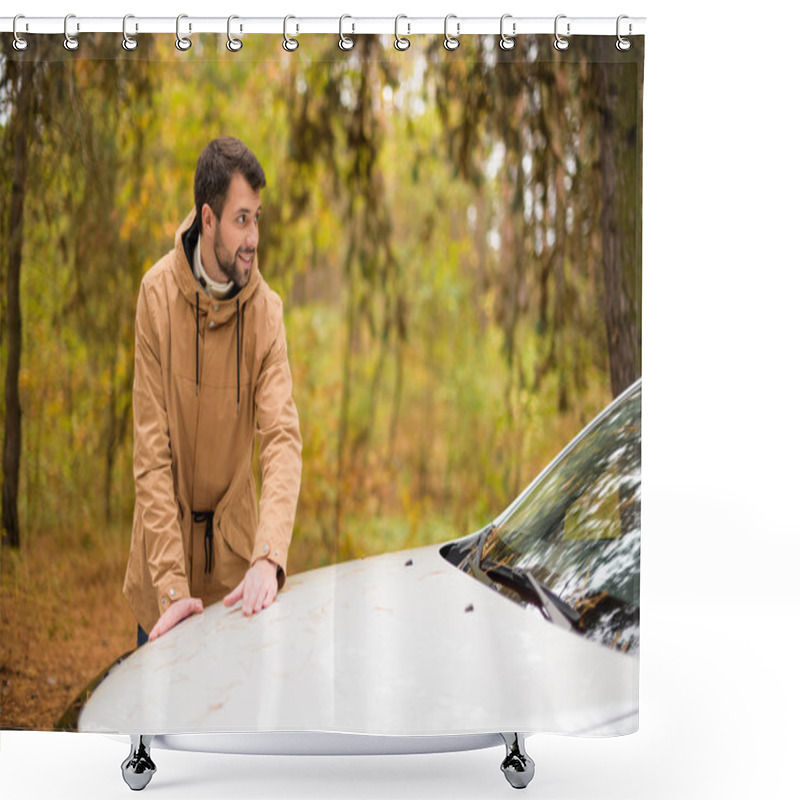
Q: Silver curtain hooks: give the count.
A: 12